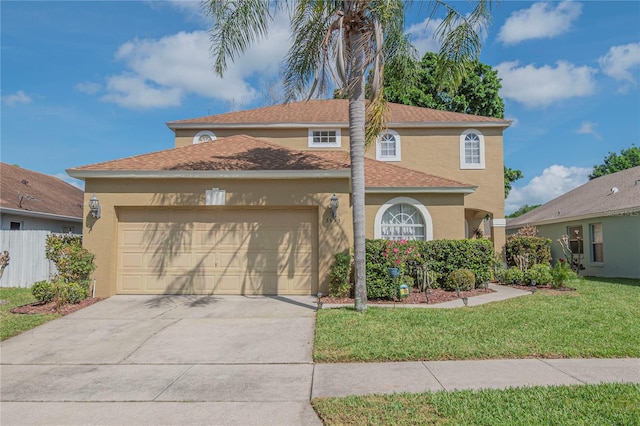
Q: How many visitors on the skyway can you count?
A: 0